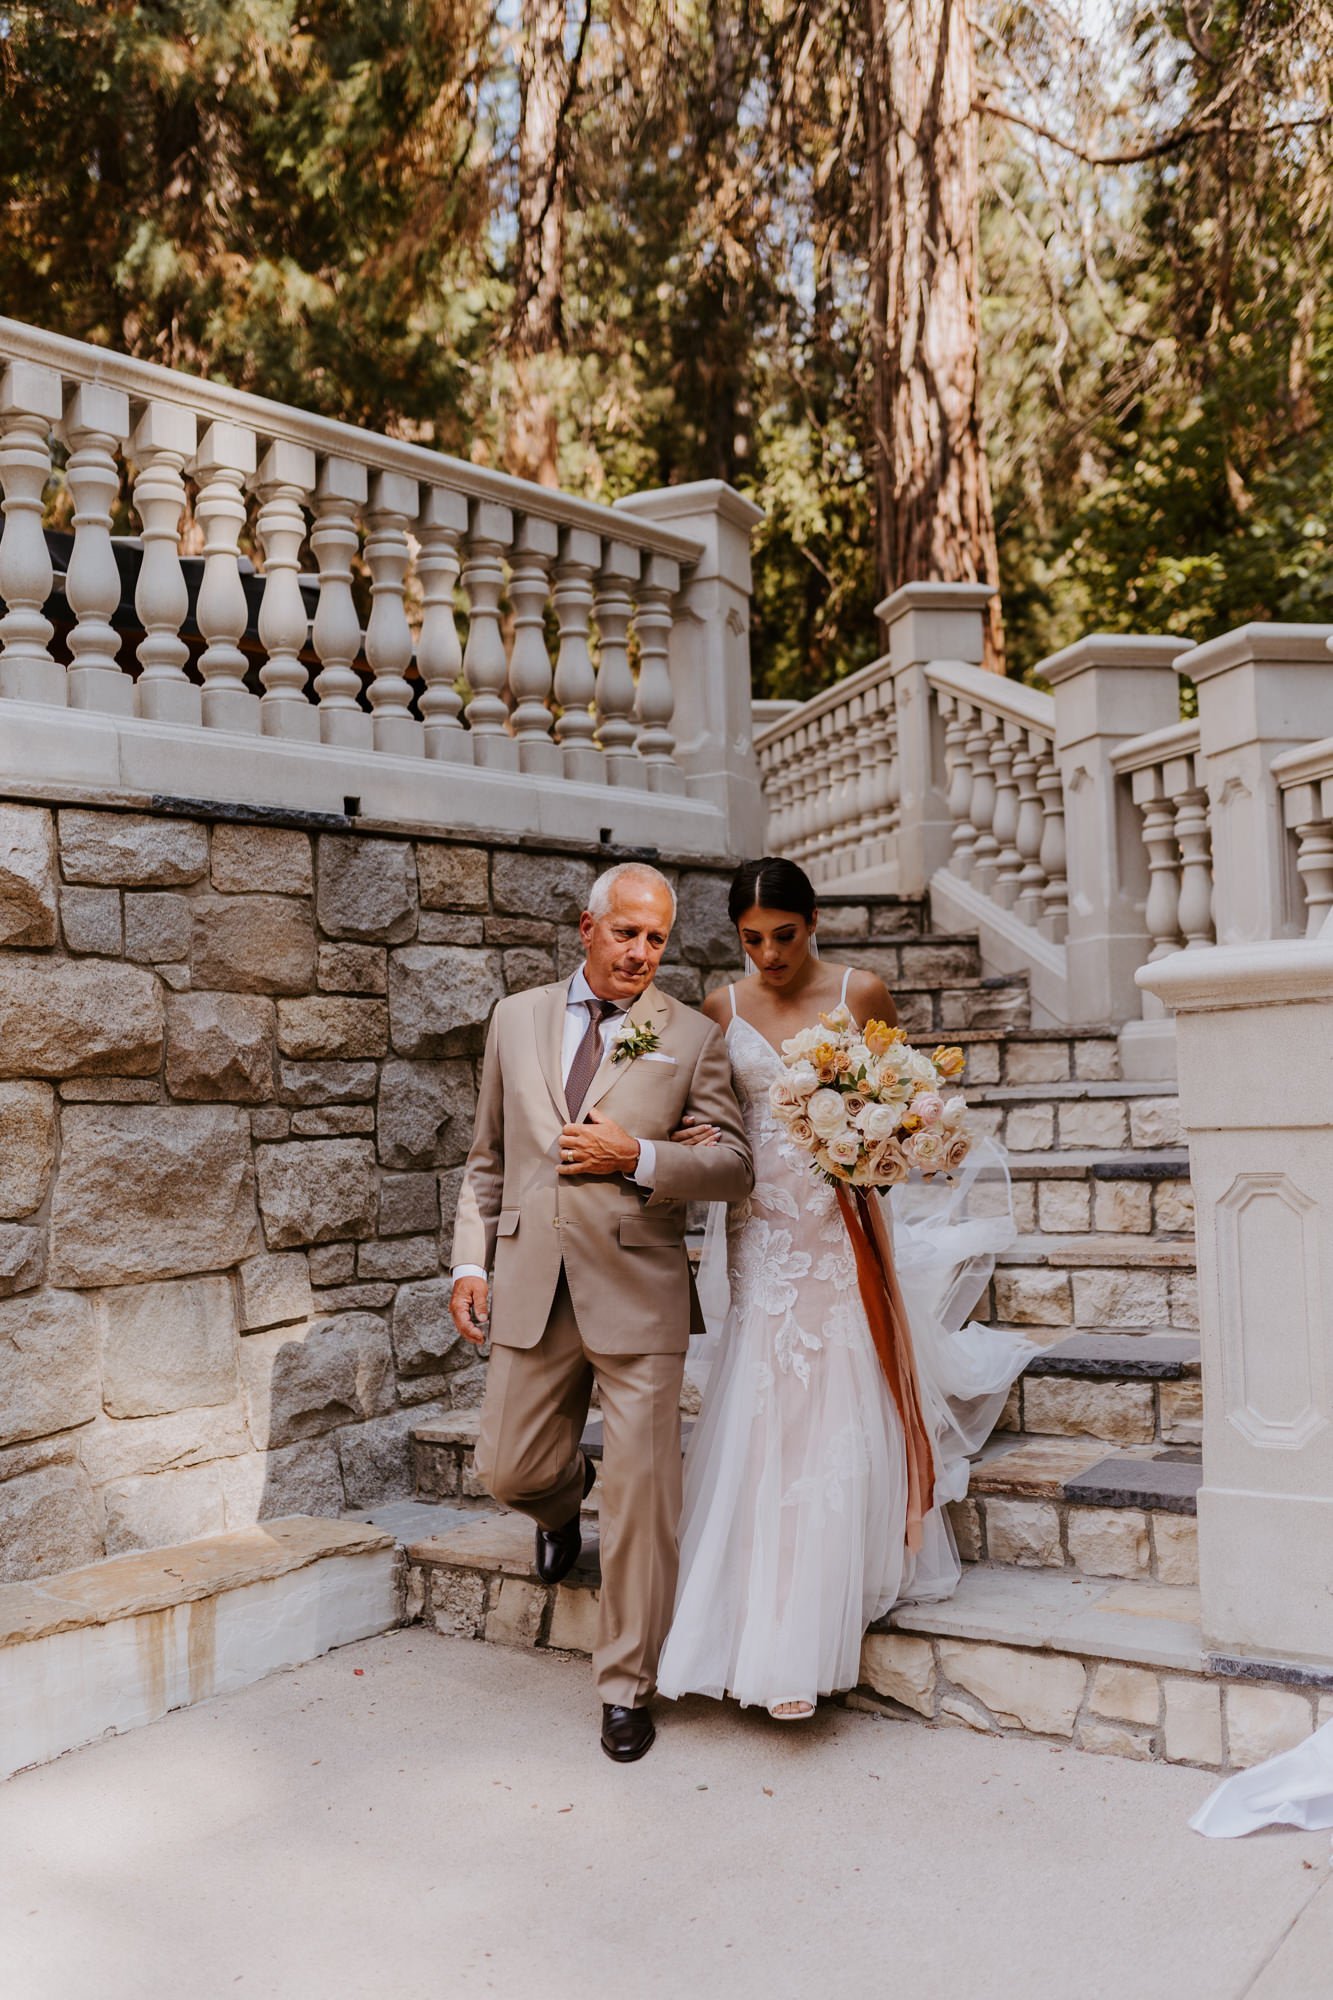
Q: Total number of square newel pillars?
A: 5